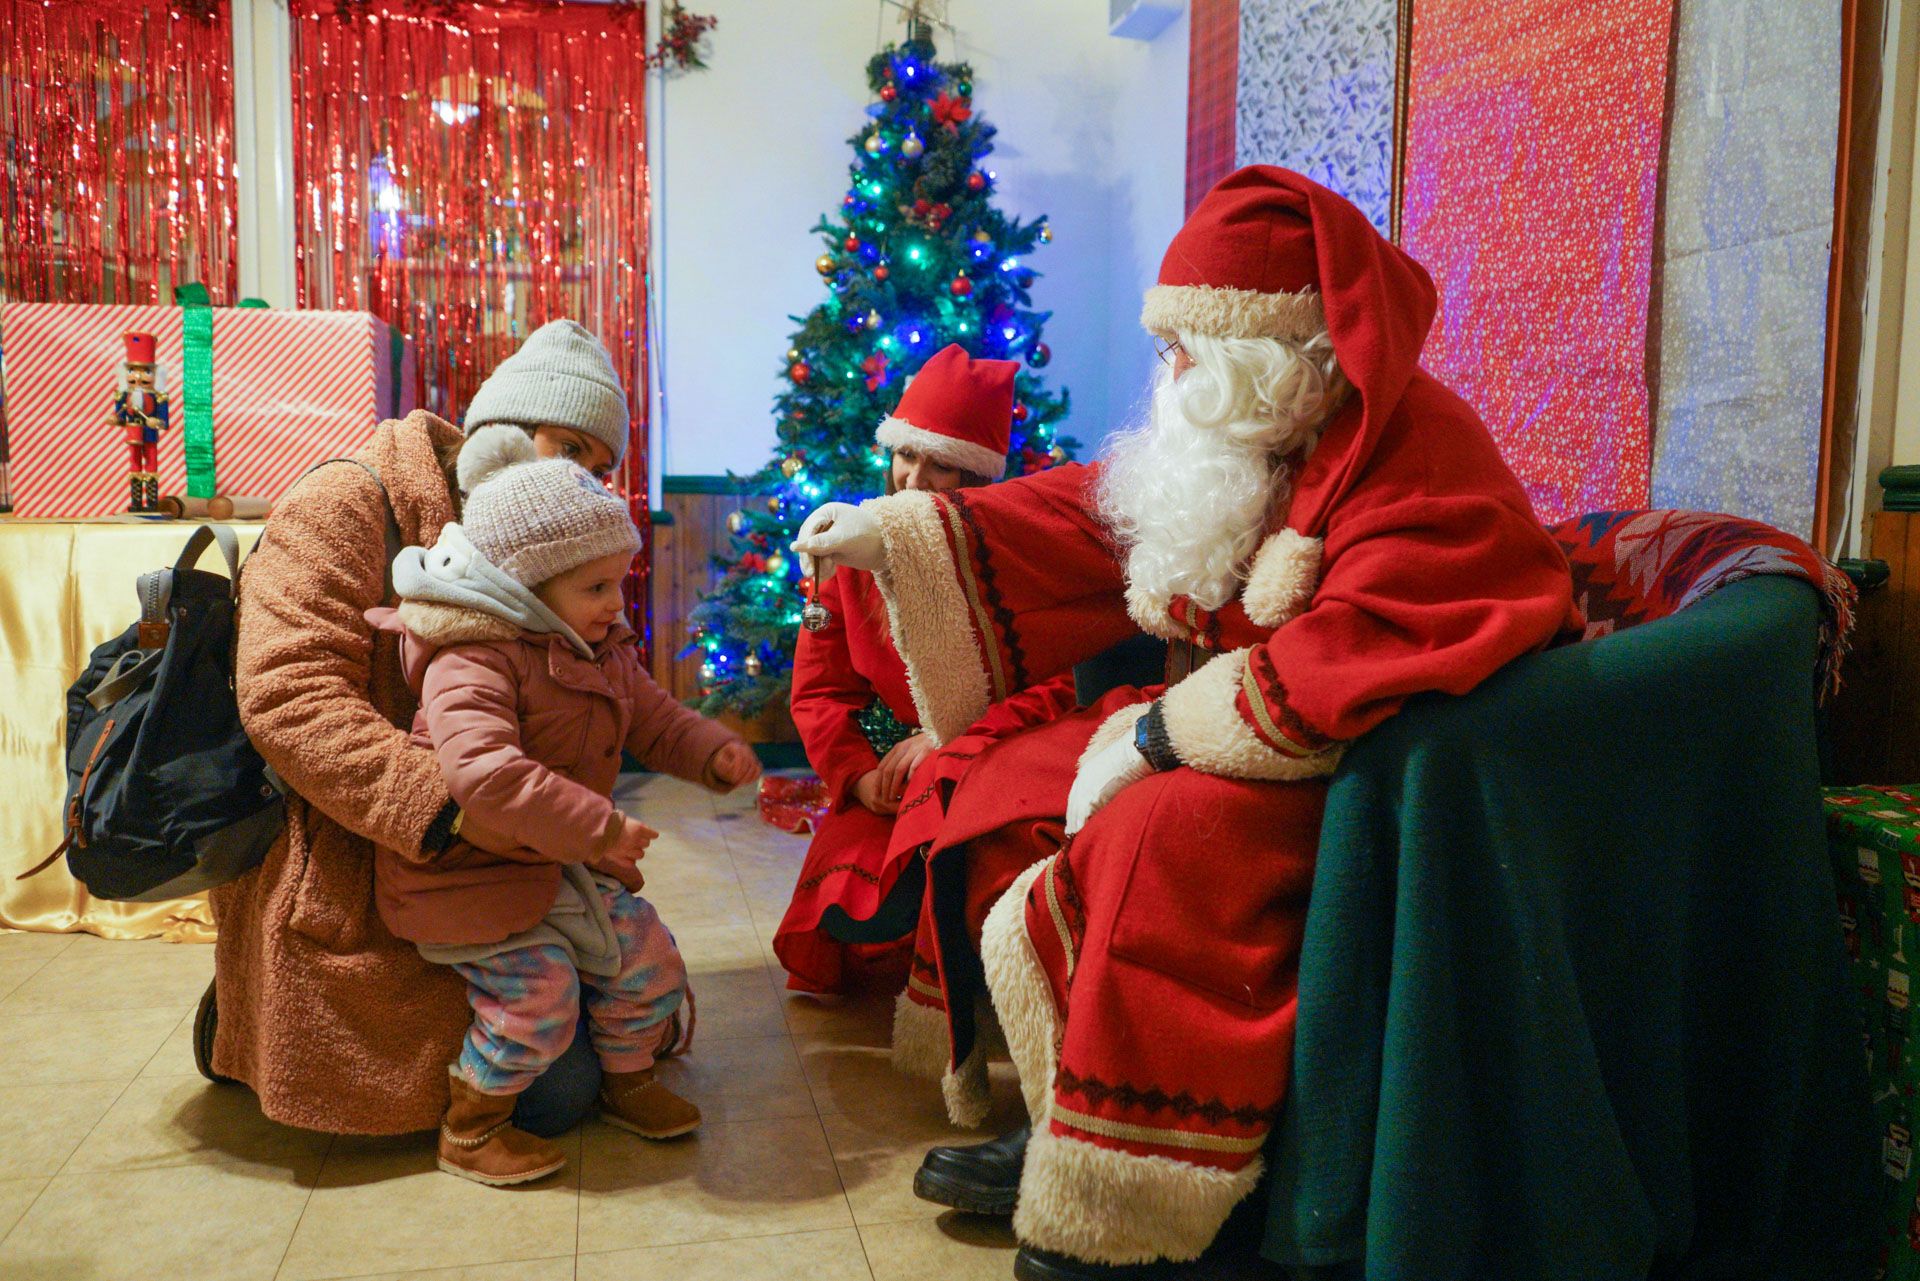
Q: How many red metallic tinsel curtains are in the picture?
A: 2